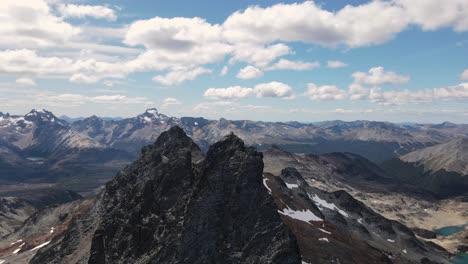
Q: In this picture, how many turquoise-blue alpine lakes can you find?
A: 2